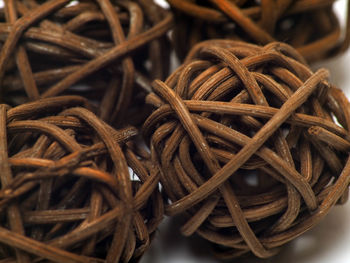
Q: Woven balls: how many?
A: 4